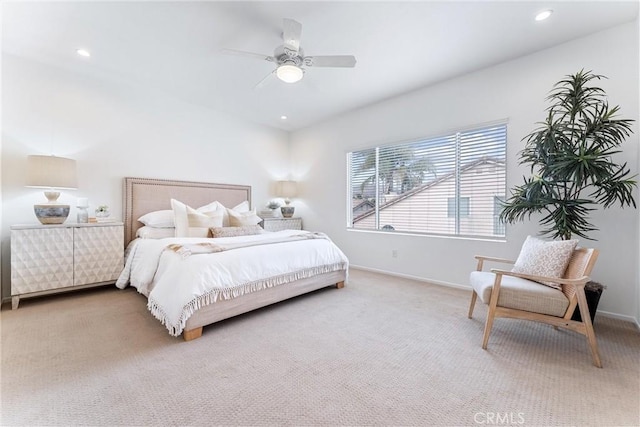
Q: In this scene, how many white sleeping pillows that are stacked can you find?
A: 2